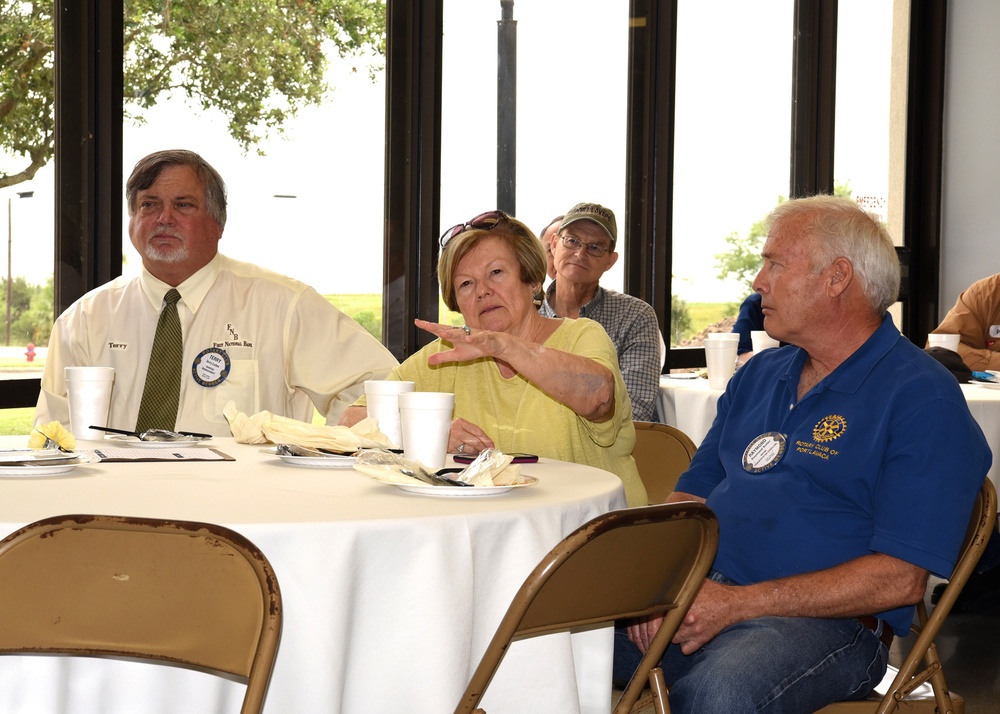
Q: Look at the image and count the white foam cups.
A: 7